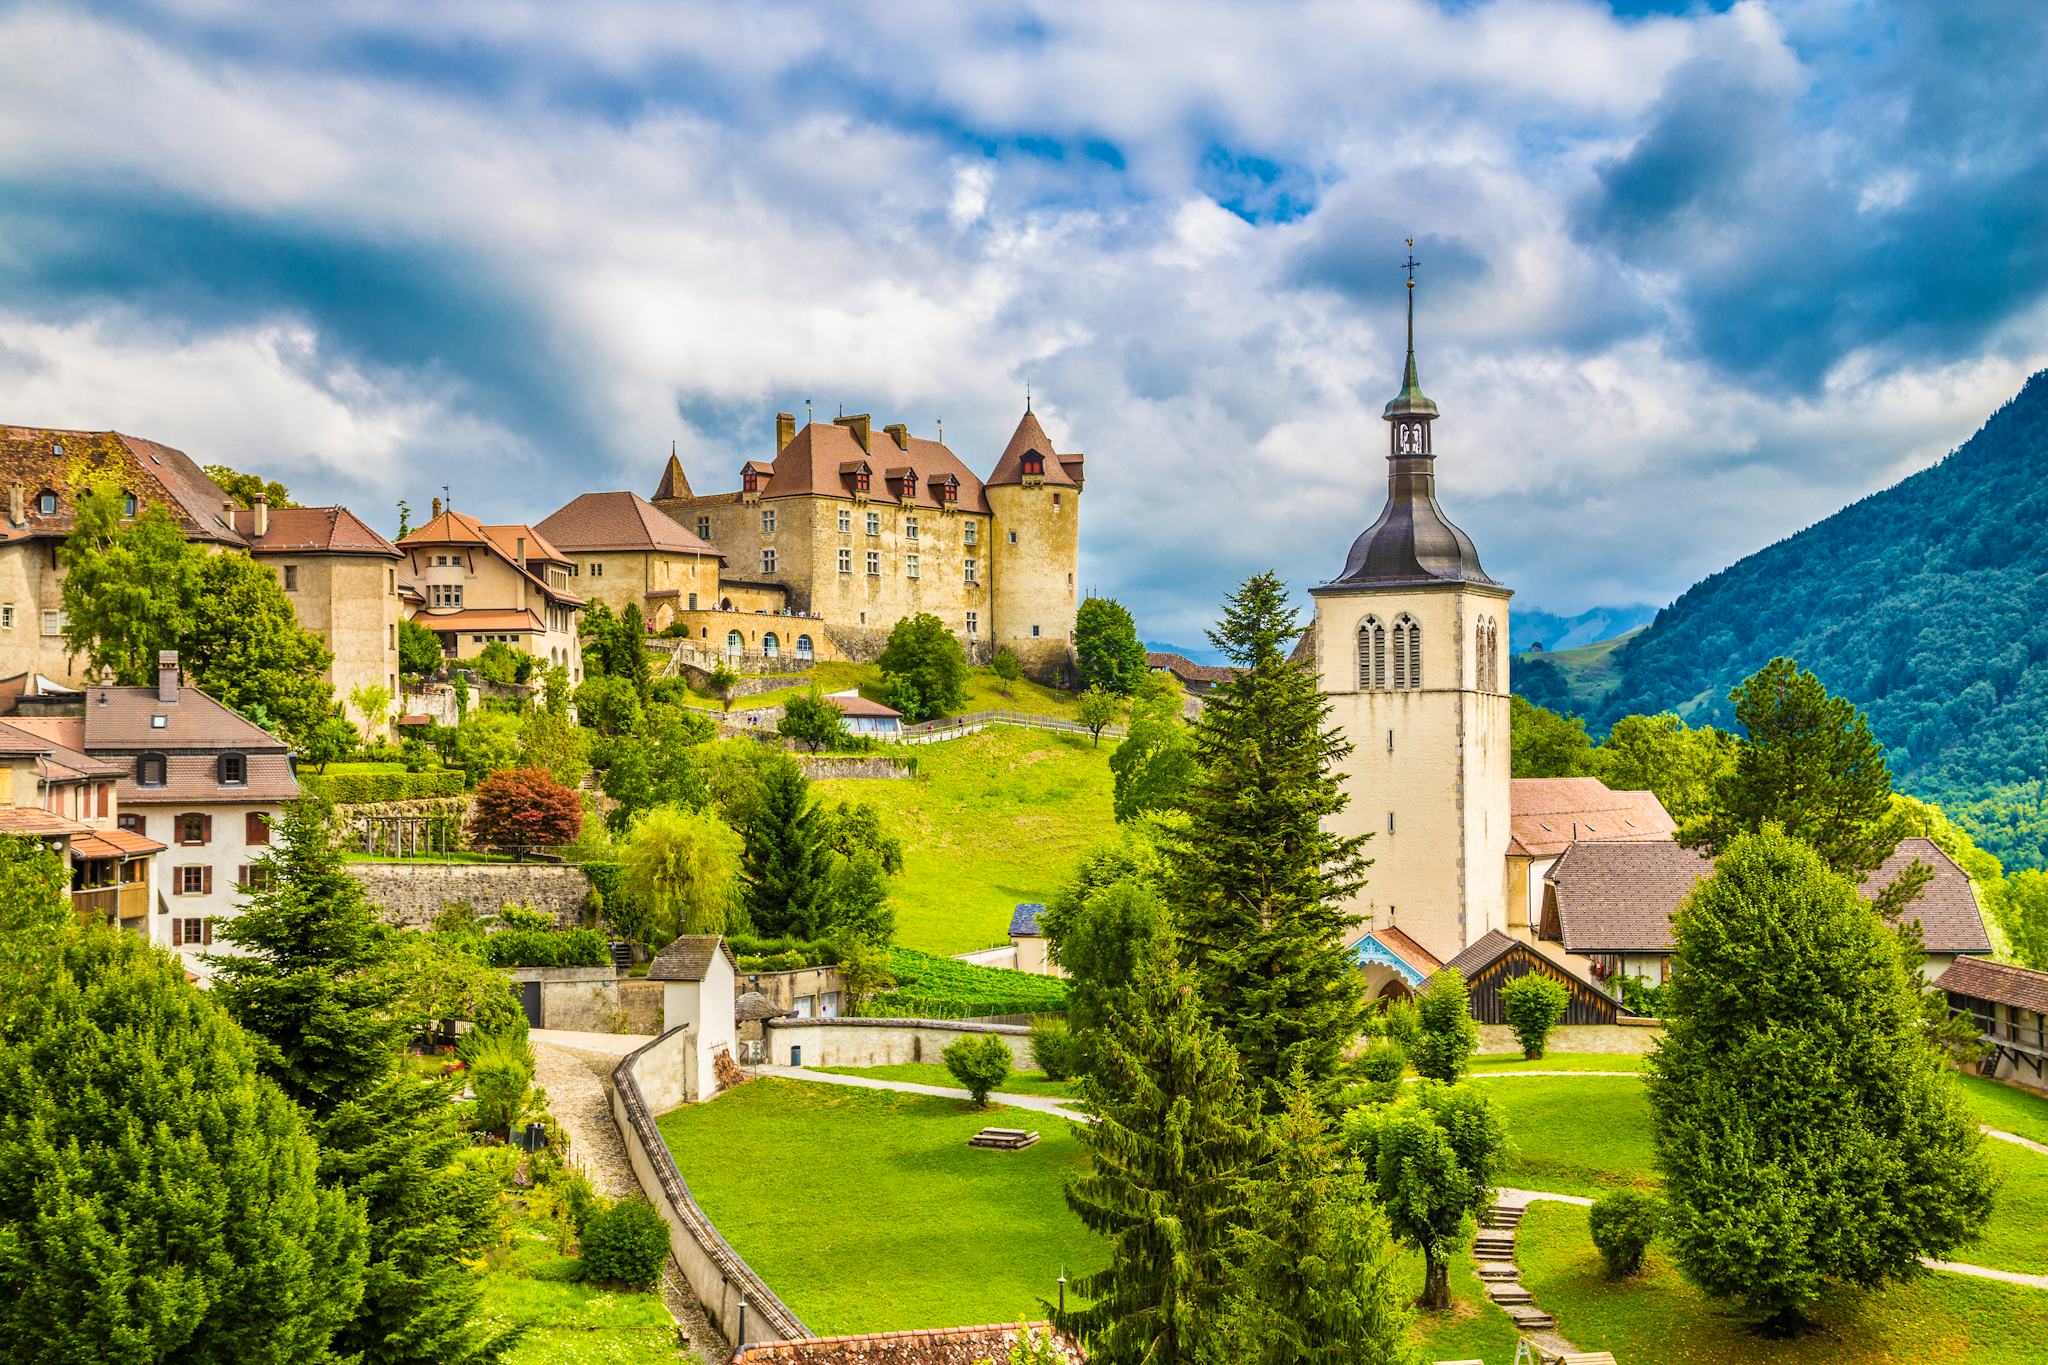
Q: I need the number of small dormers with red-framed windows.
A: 5